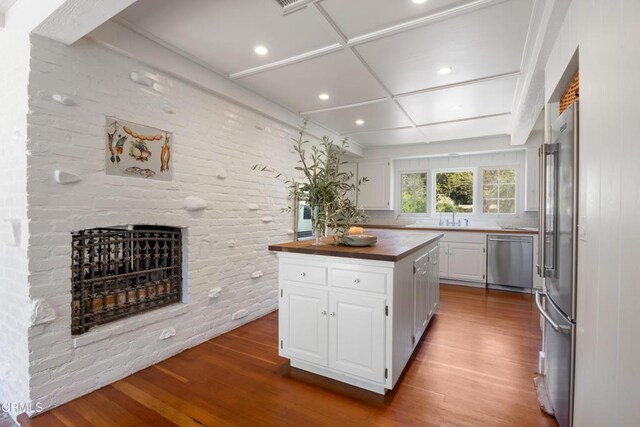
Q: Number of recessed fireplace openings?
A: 1